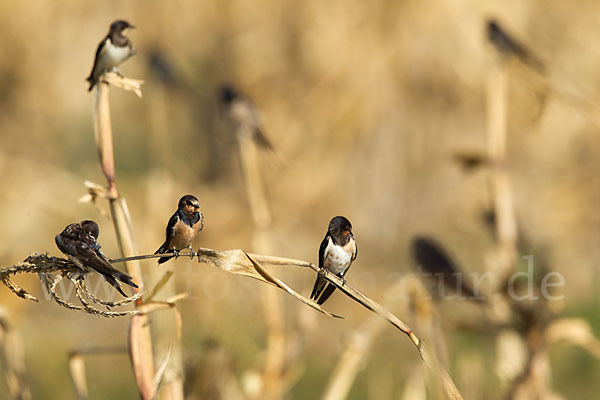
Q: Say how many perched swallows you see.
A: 8